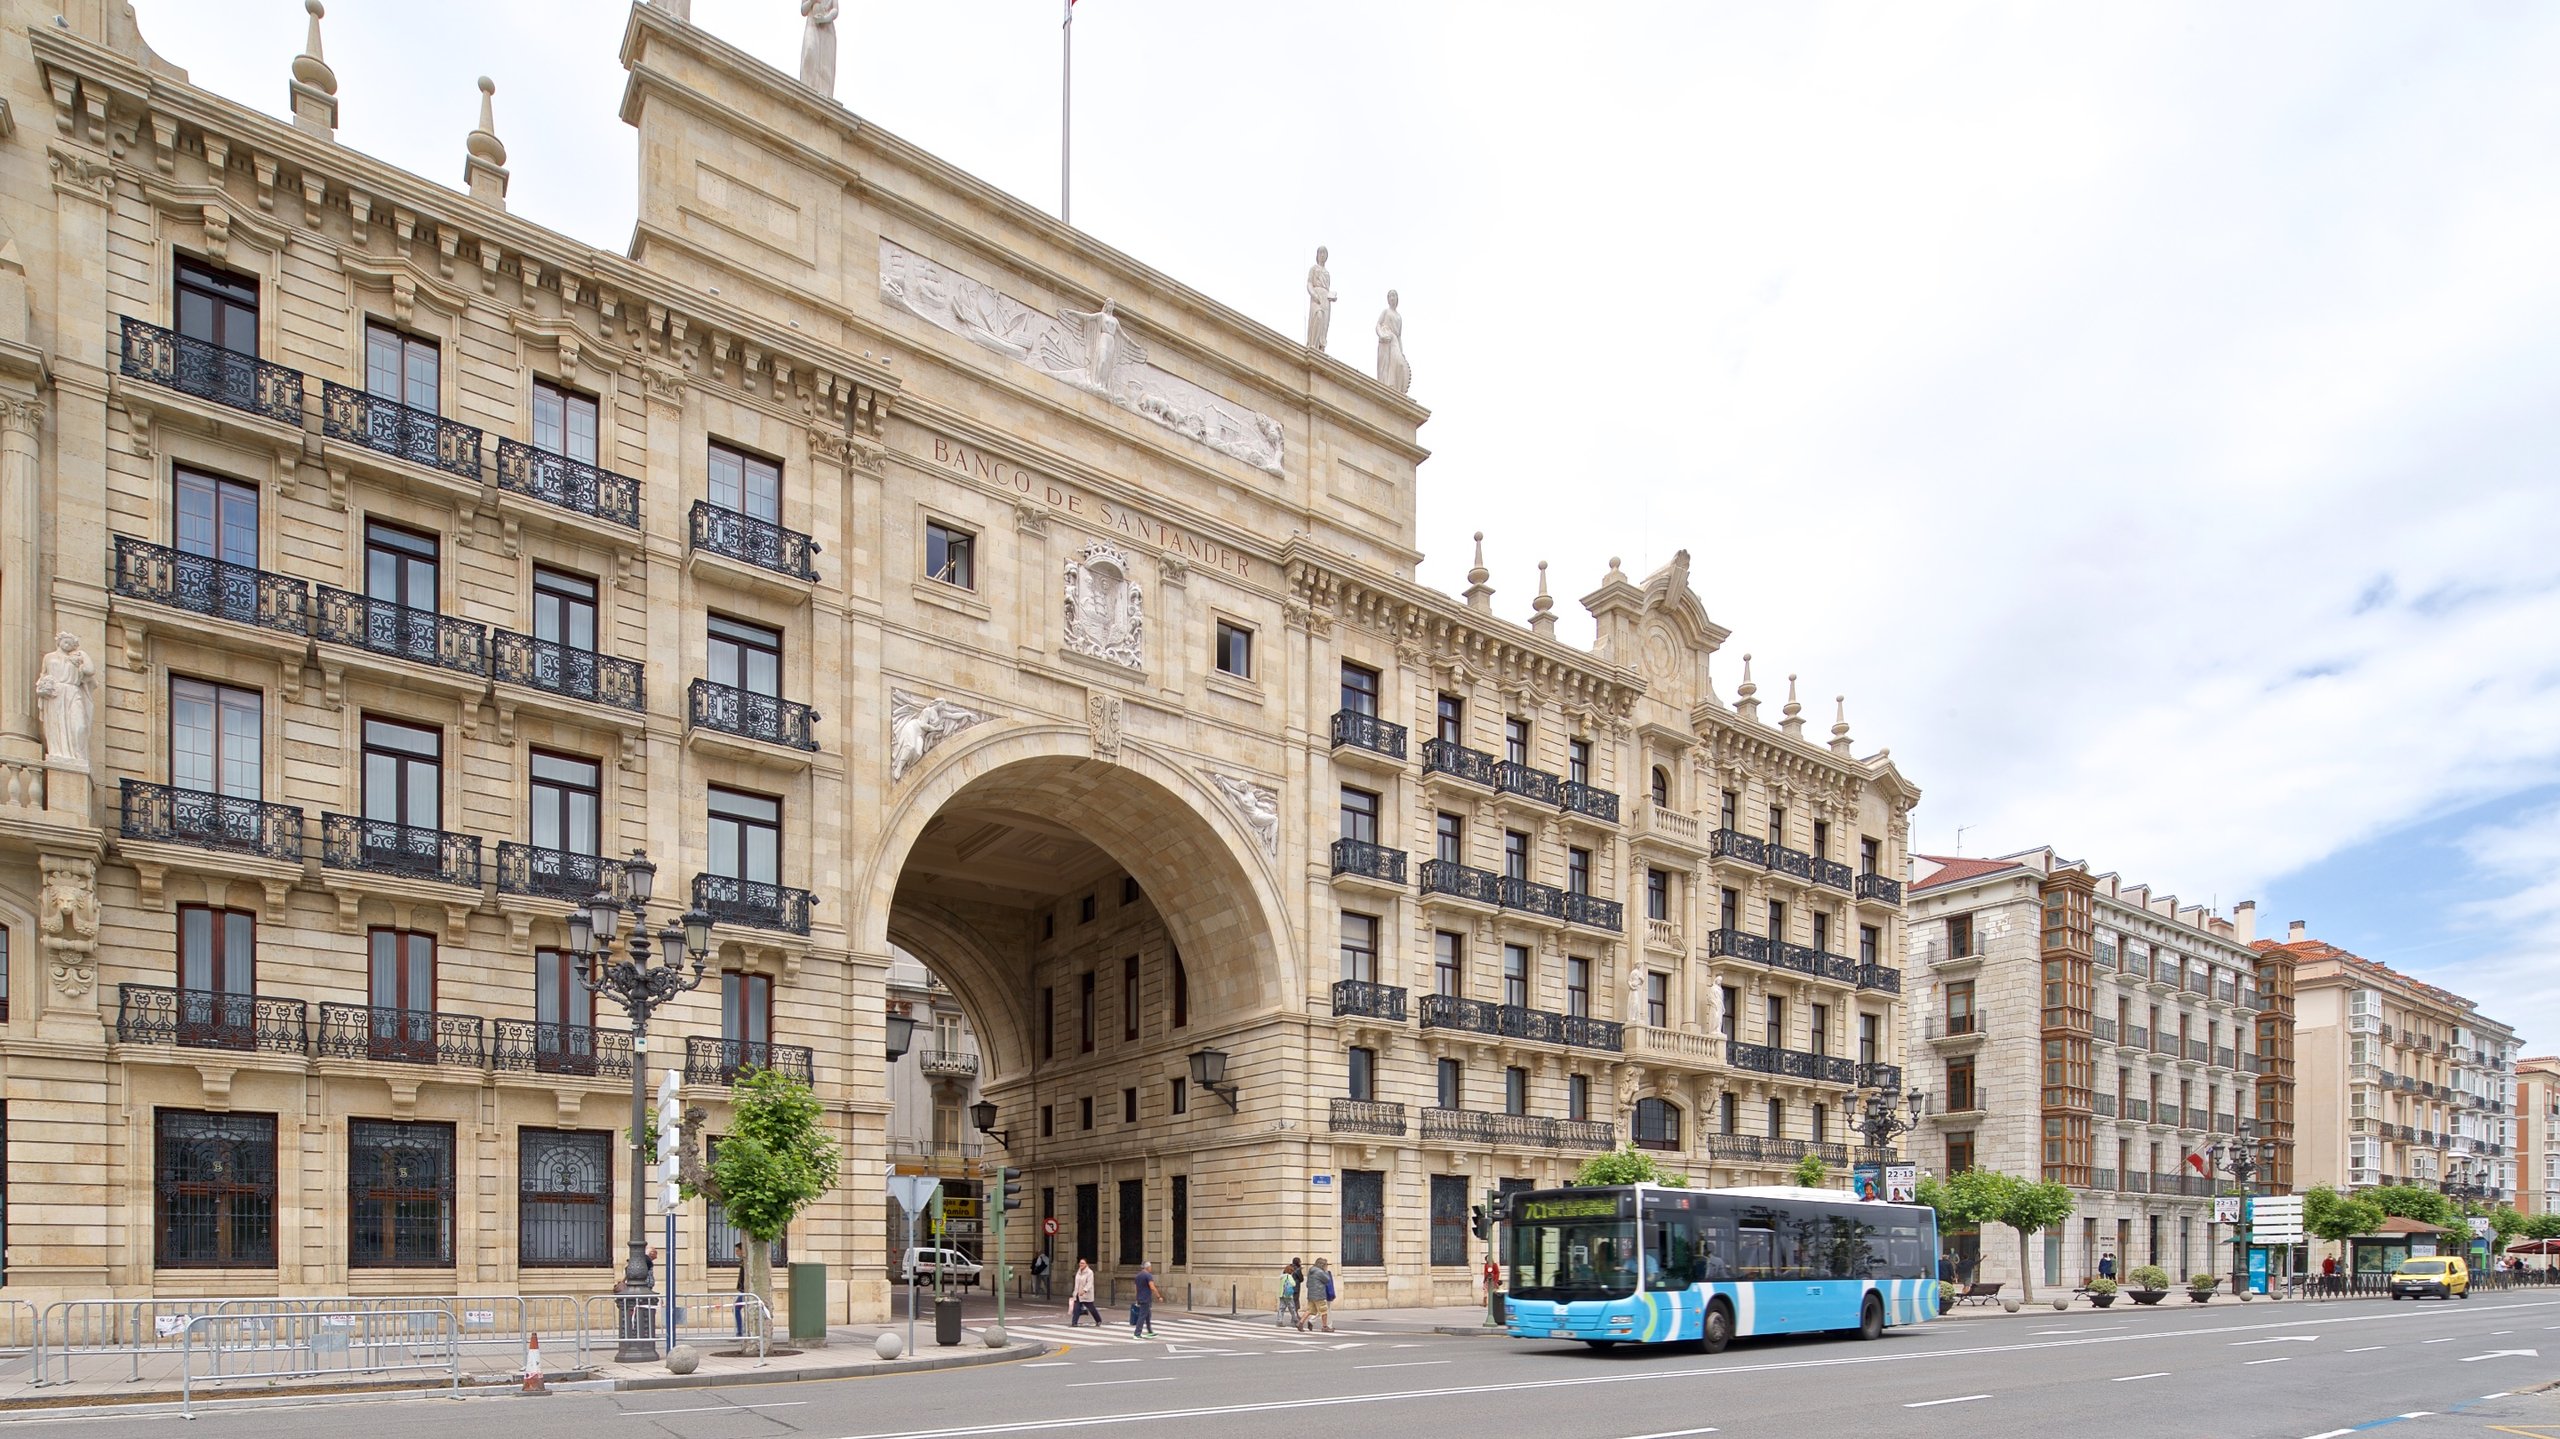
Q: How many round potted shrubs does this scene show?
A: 4